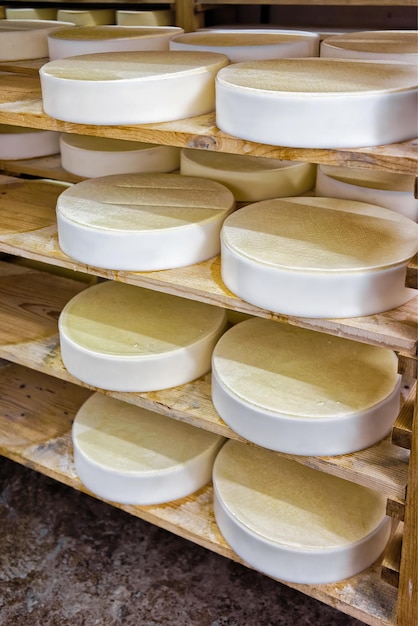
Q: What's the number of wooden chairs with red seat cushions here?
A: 0